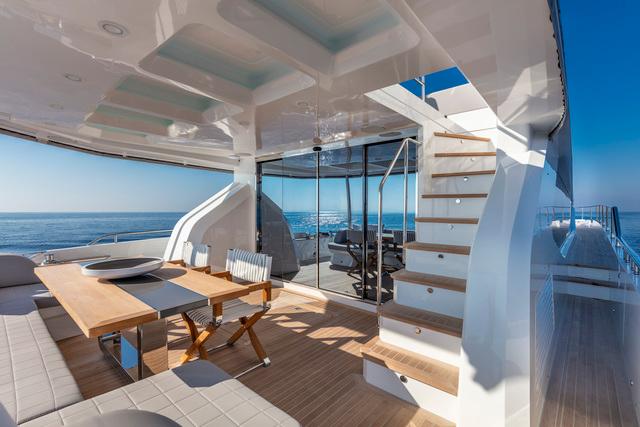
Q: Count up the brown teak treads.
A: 9